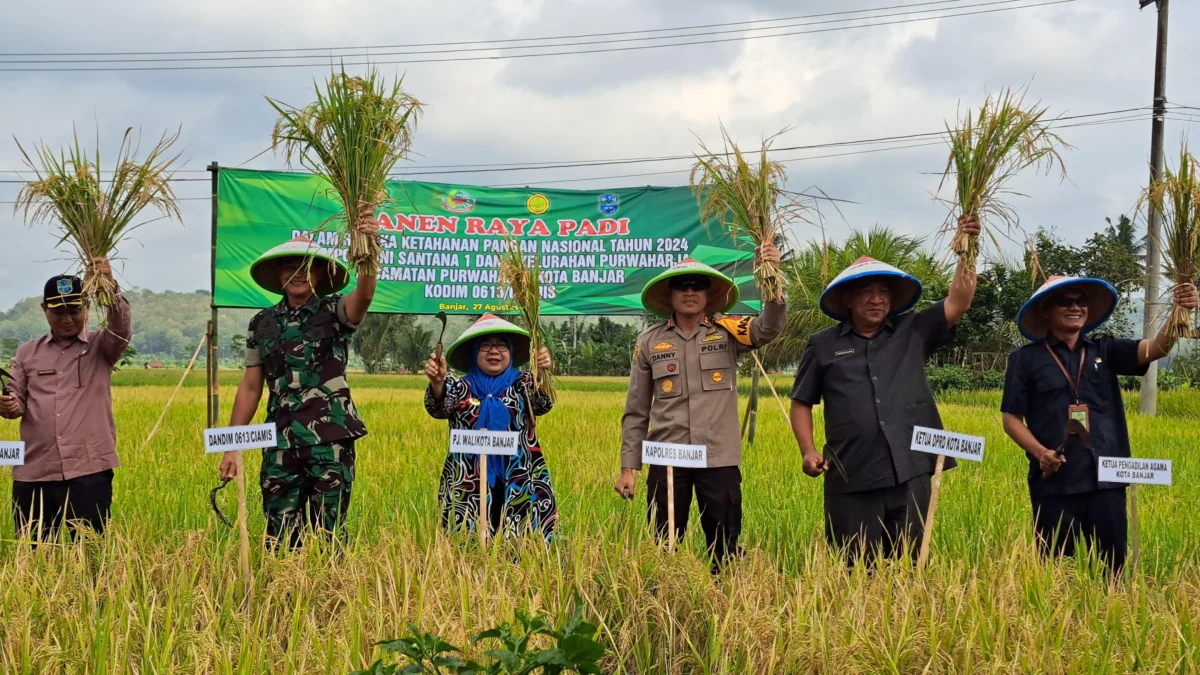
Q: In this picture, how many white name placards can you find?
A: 6